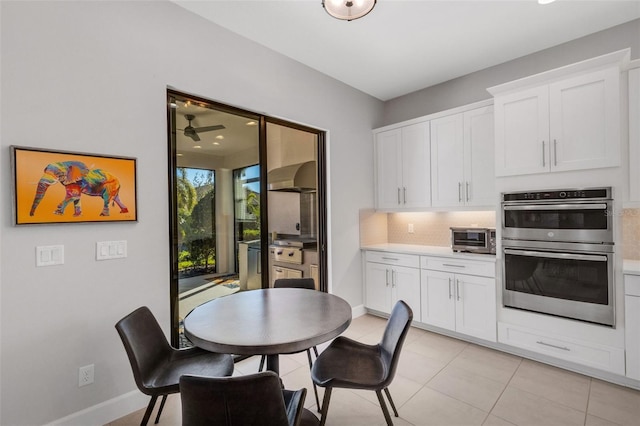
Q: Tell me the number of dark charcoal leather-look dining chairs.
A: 4